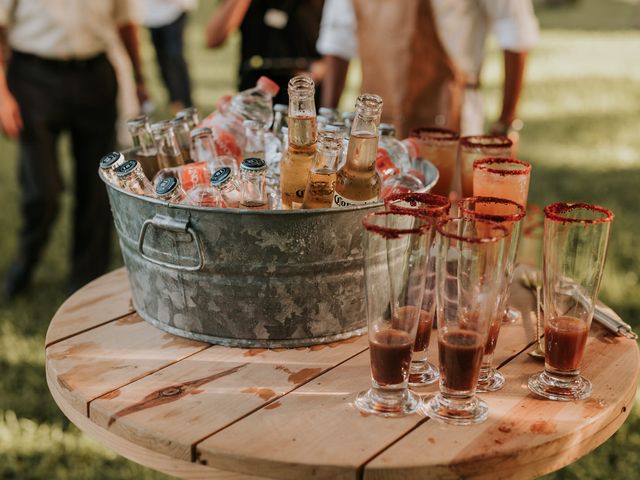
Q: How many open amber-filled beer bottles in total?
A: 3